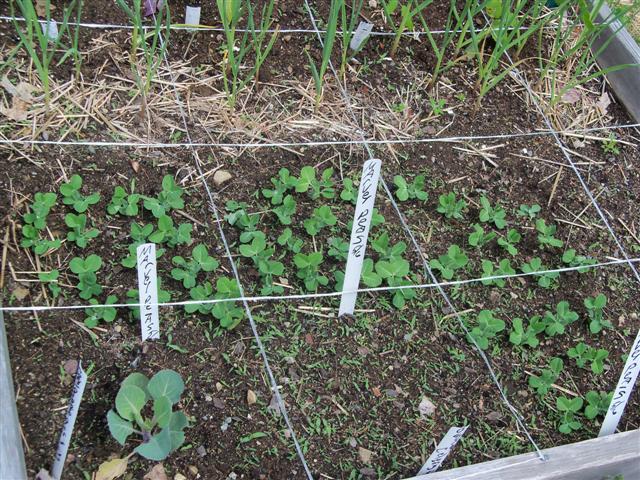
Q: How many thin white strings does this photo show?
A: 6